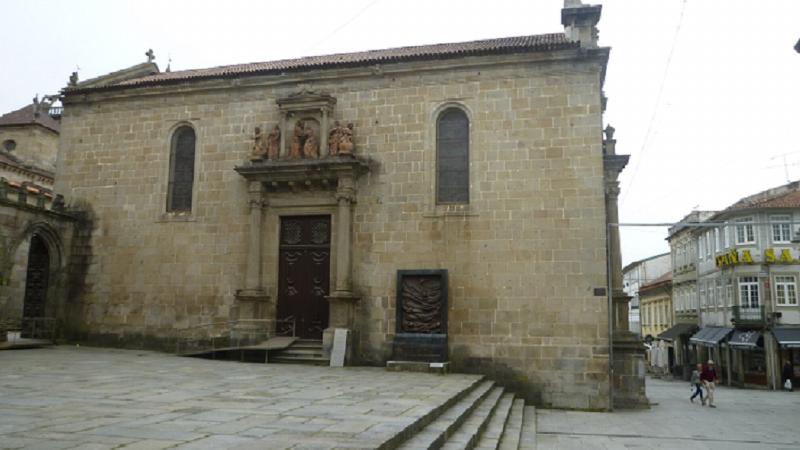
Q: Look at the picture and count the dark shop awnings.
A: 4